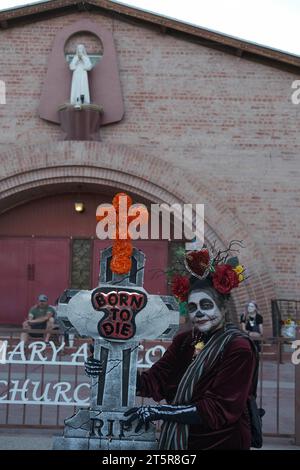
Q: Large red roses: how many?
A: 2